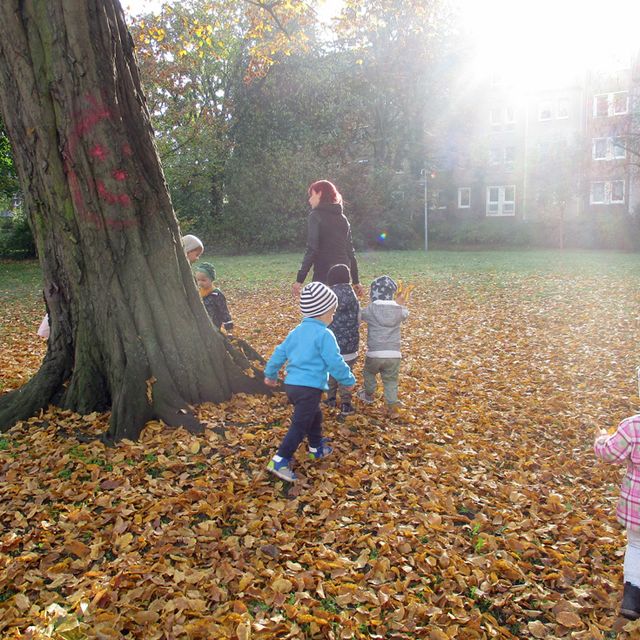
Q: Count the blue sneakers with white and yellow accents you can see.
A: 2